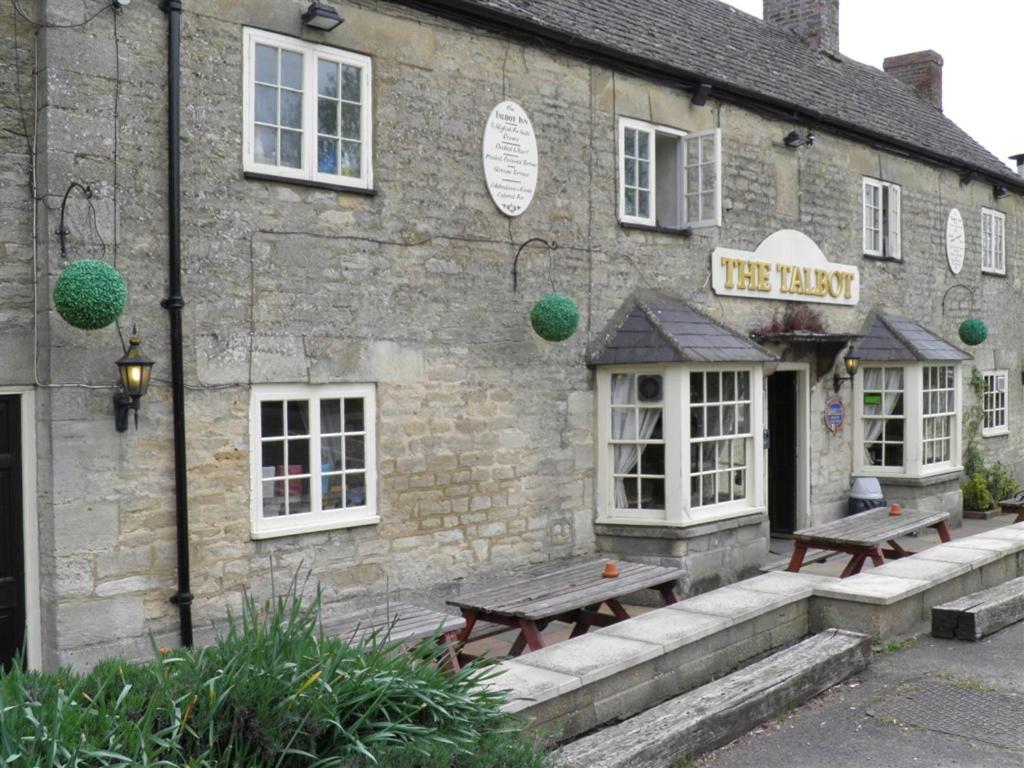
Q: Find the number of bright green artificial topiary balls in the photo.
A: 3